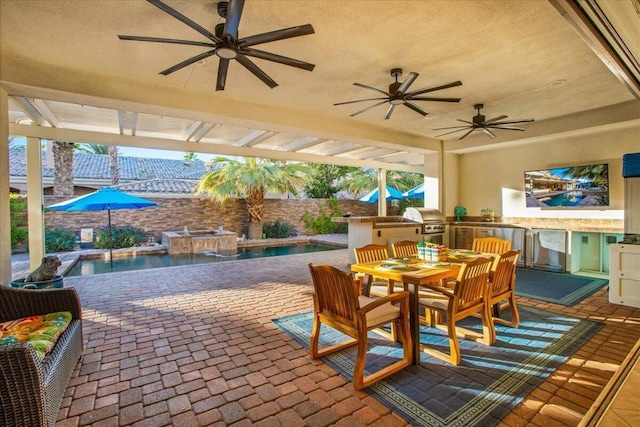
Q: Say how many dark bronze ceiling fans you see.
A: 3